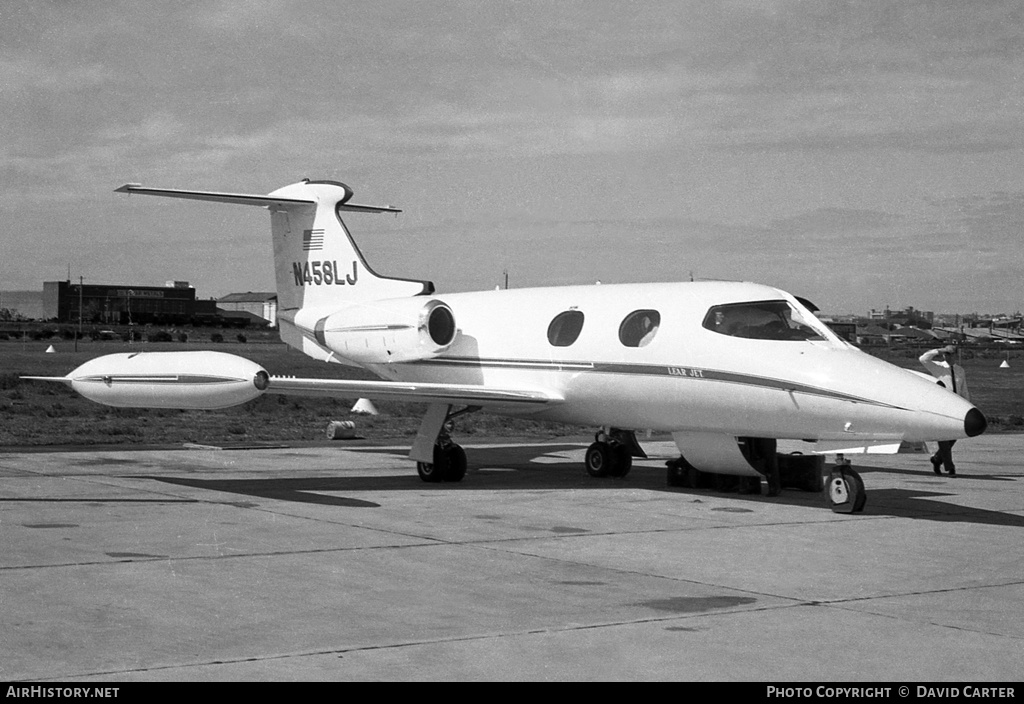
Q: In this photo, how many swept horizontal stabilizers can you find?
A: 2